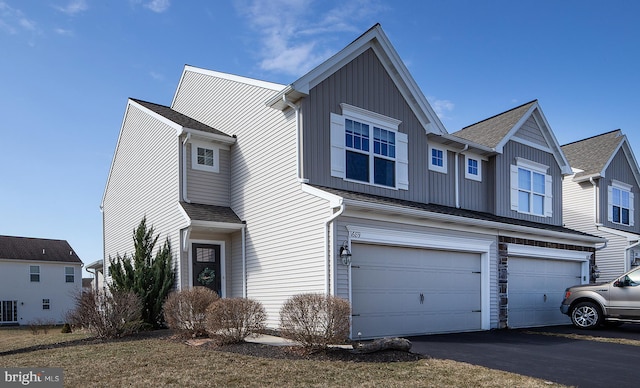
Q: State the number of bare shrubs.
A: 4